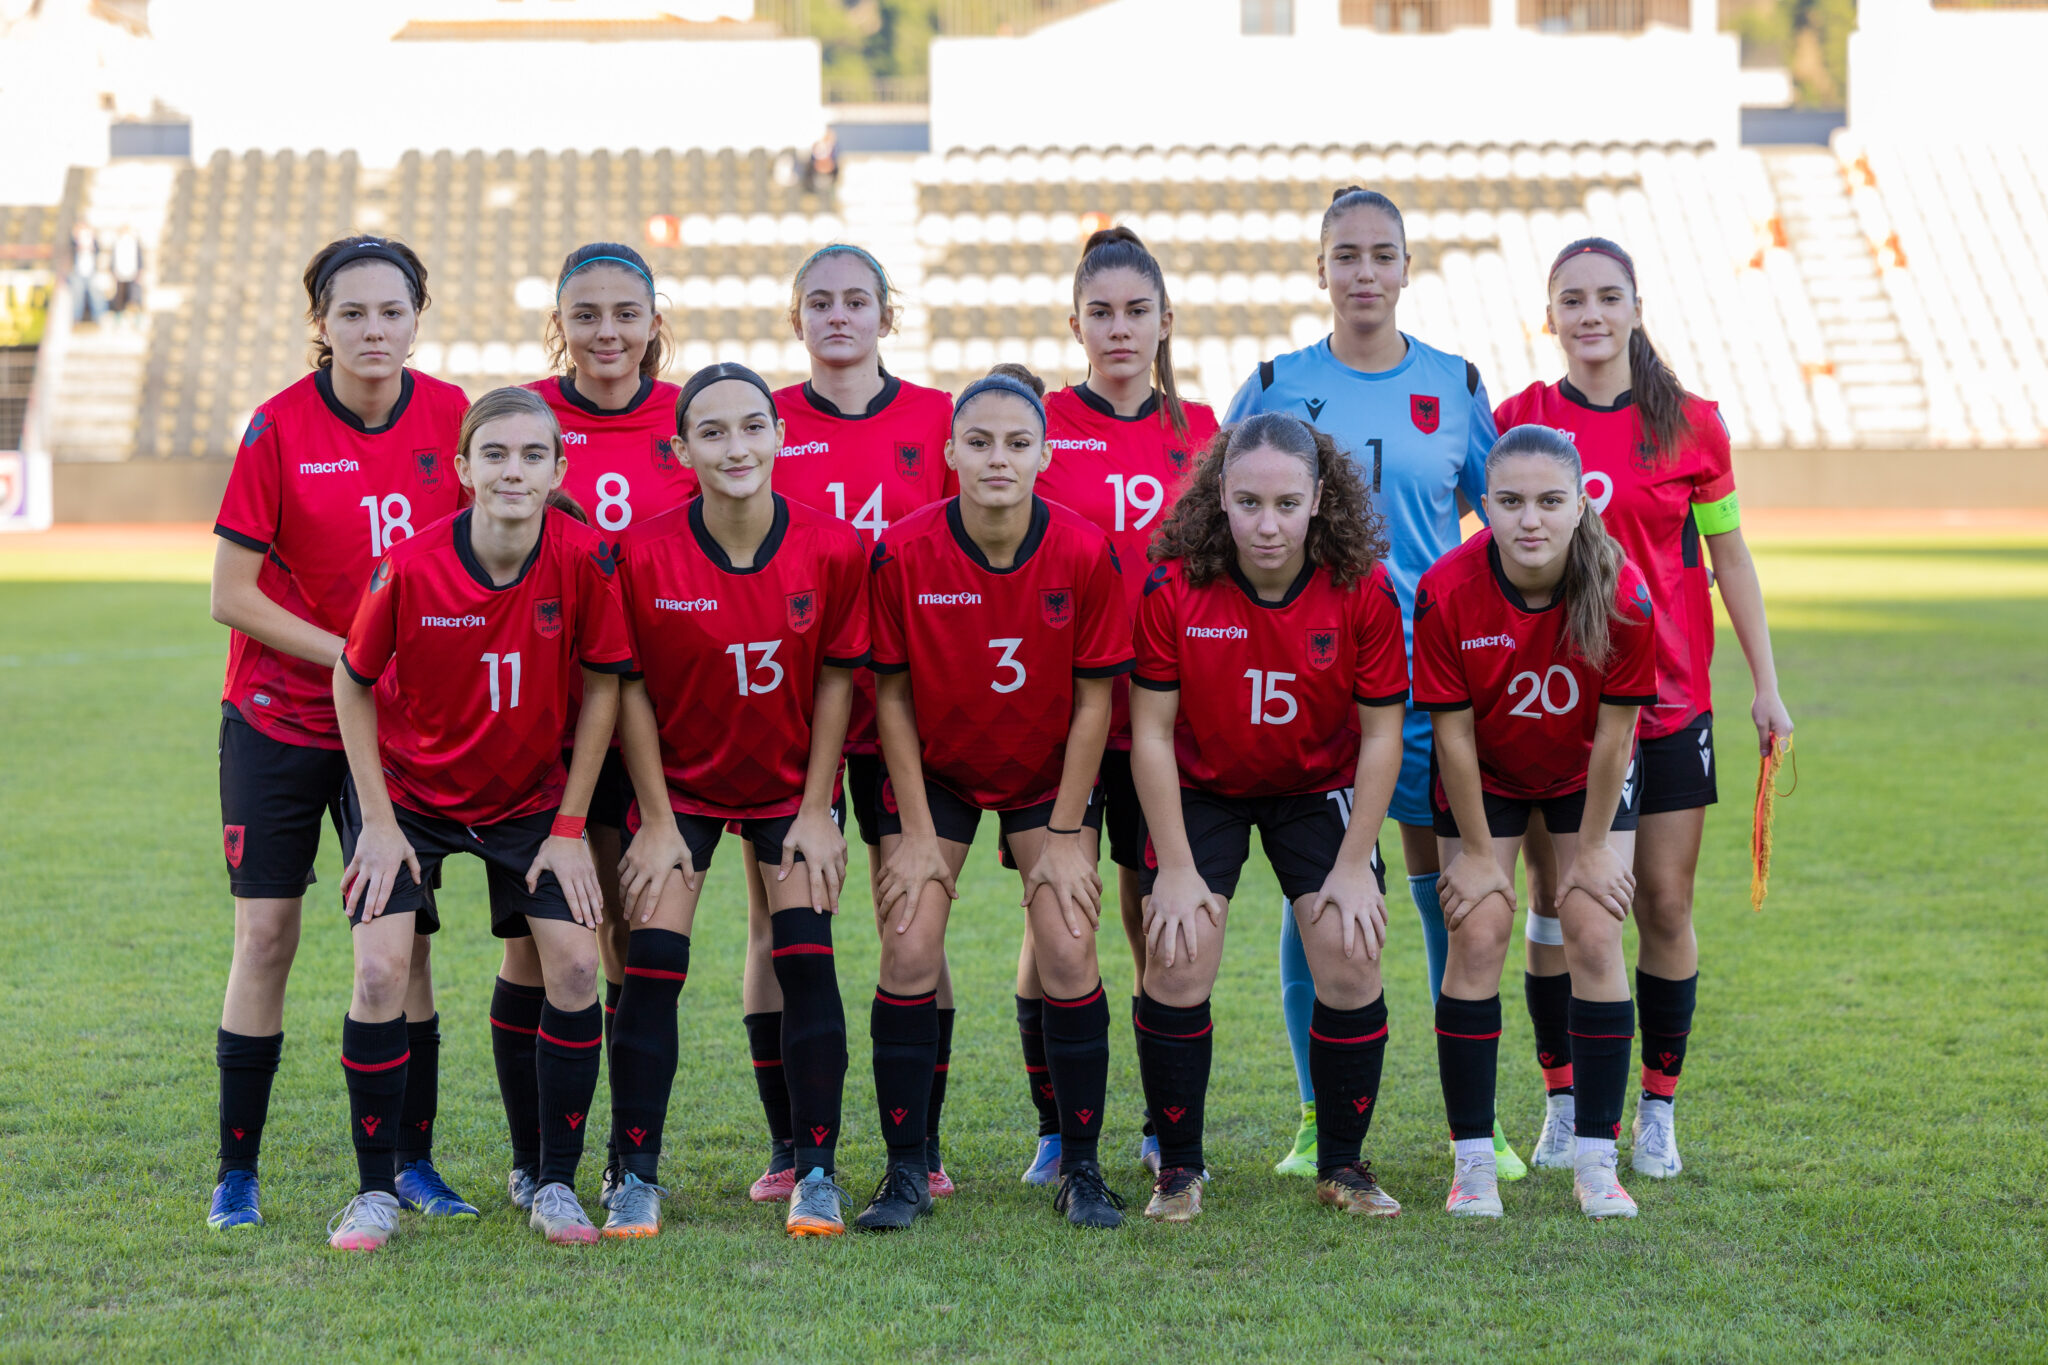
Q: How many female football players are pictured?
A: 11